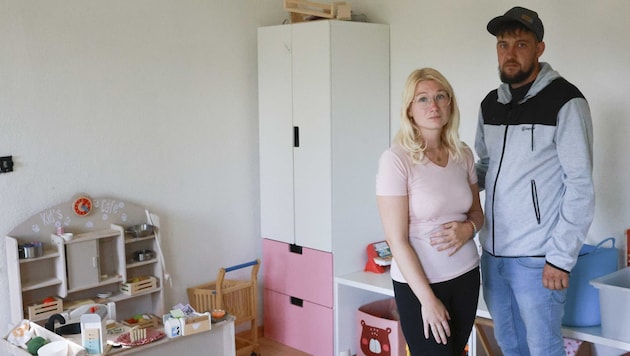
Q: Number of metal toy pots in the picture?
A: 3